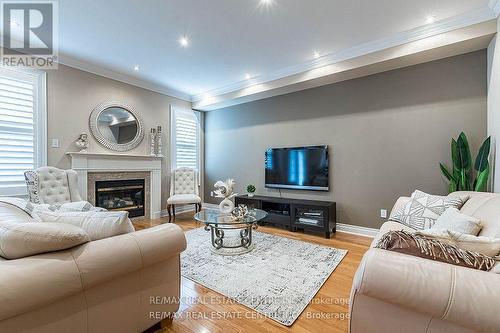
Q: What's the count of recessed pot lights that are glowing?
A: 6